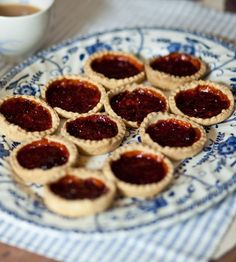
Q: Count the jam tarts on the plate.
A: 11